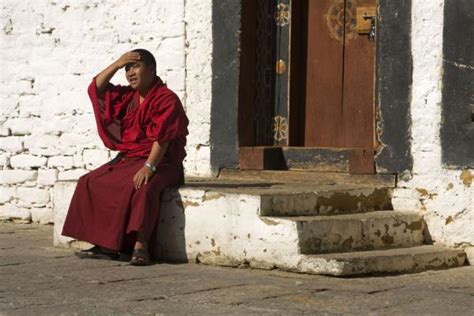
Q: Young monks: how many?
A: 1